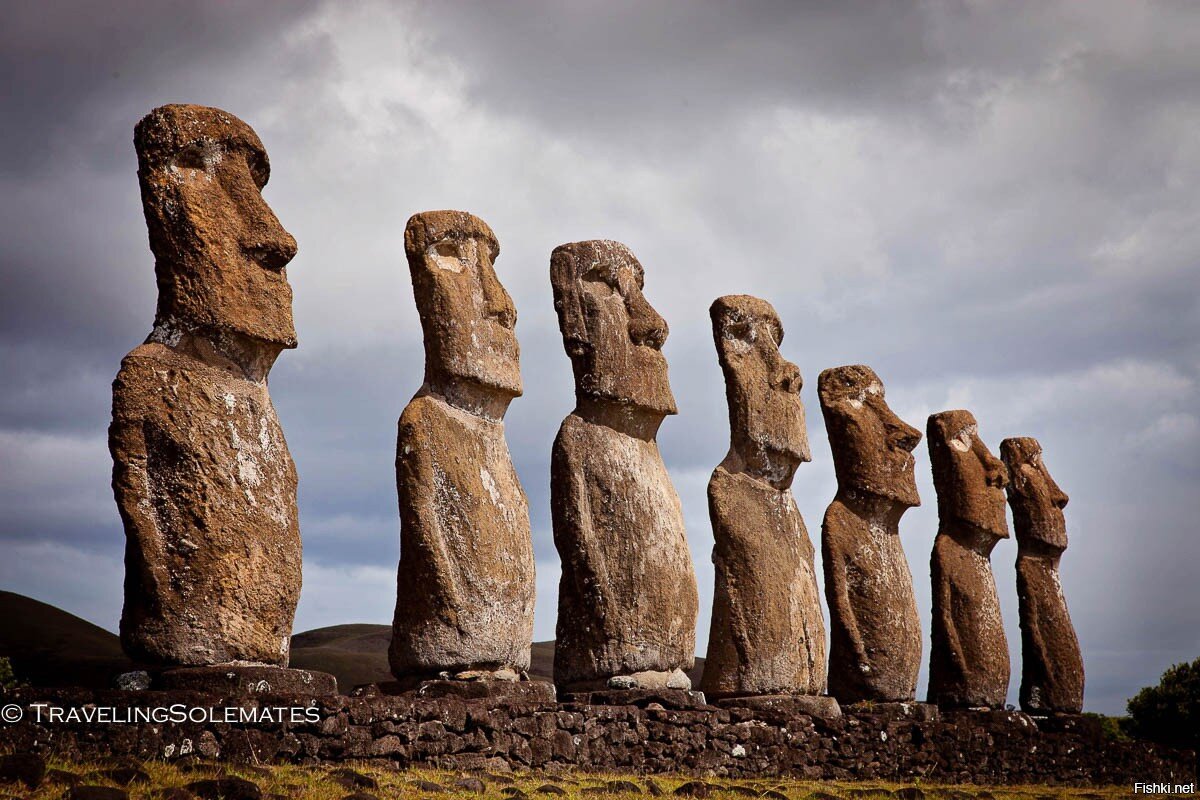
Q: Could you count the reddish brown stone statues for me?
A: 7